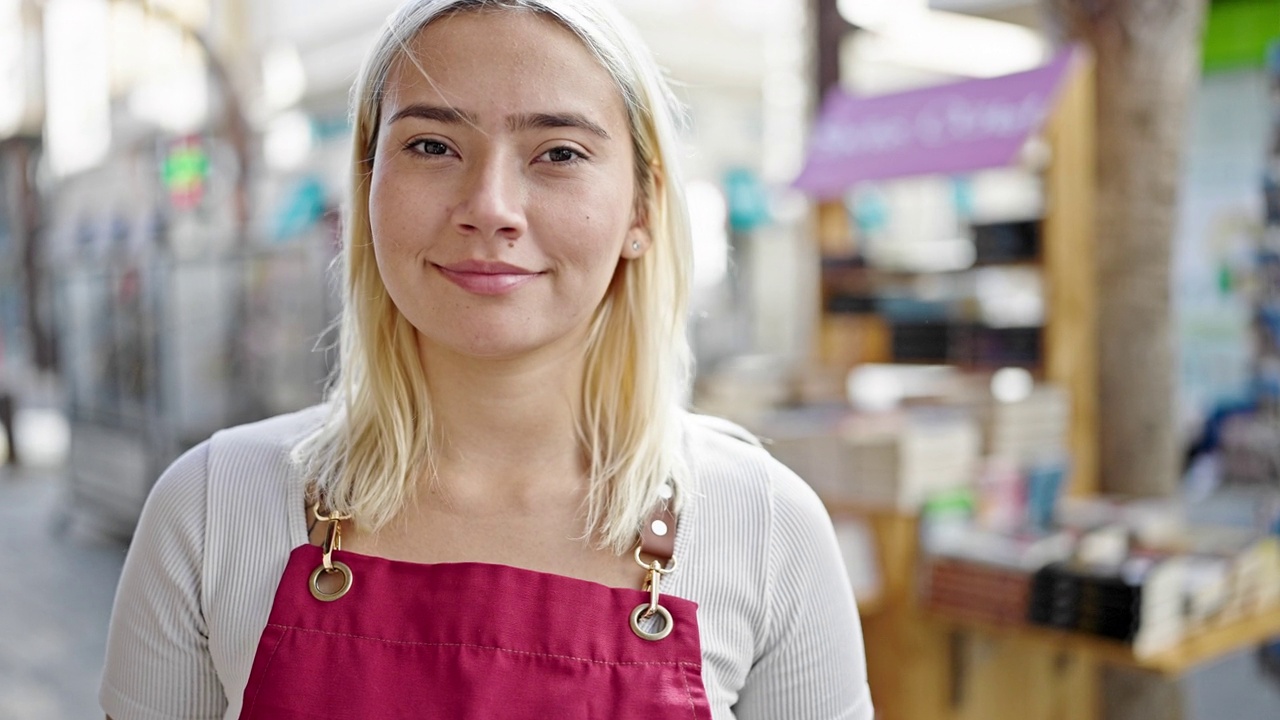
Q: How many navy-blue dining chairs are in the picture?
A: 0